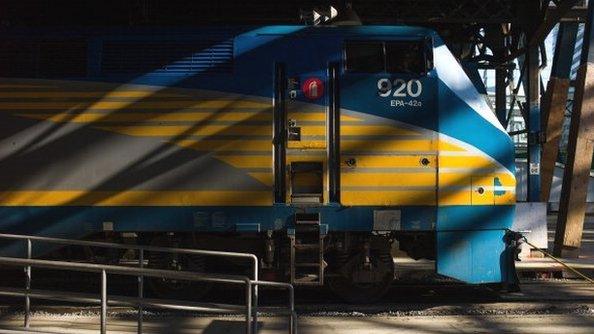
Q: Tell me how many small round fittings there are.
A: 3